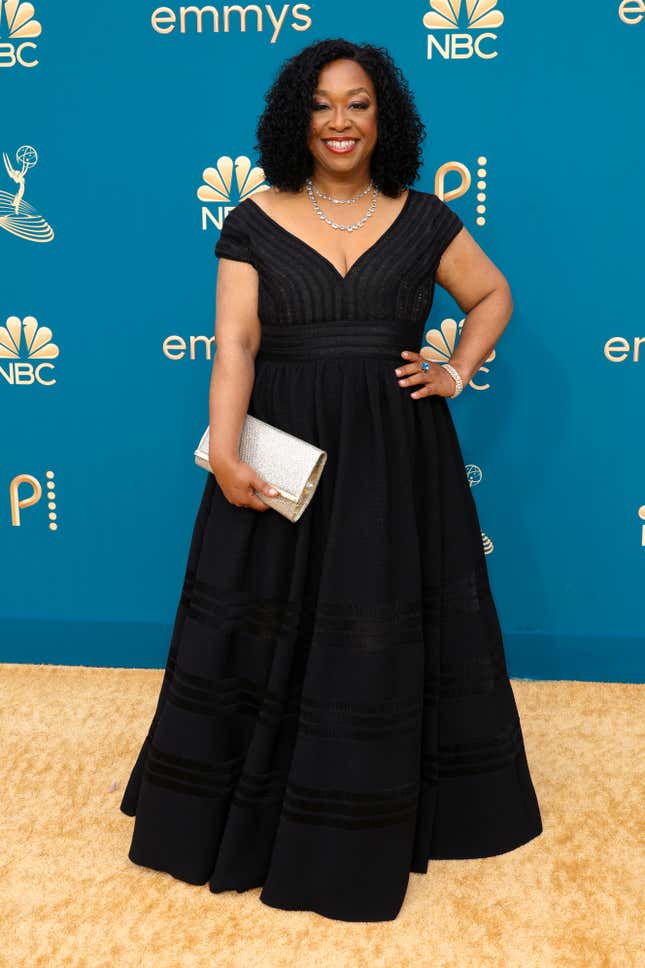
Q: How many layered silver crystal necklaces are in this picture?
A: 2